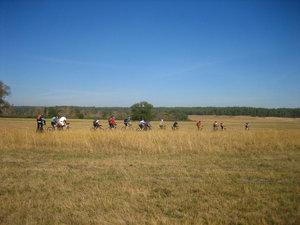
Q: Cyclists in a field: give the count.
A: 14